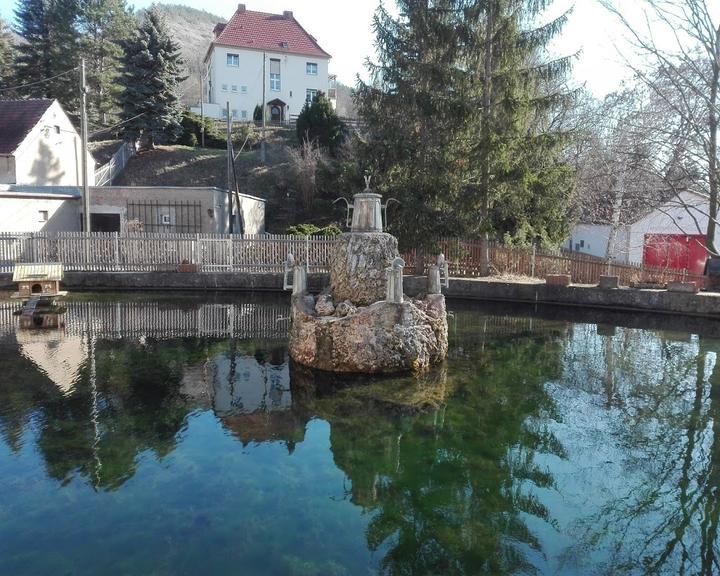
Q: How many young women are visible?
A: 0